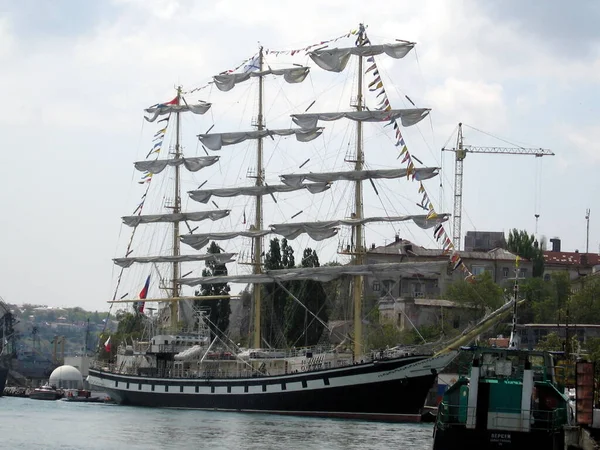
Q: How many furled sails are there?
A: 14